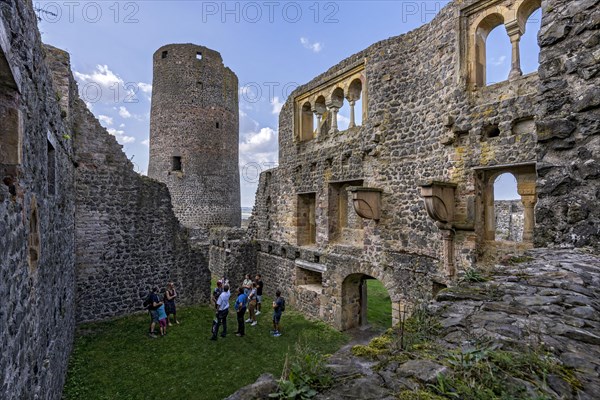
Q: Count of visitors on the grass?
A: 11